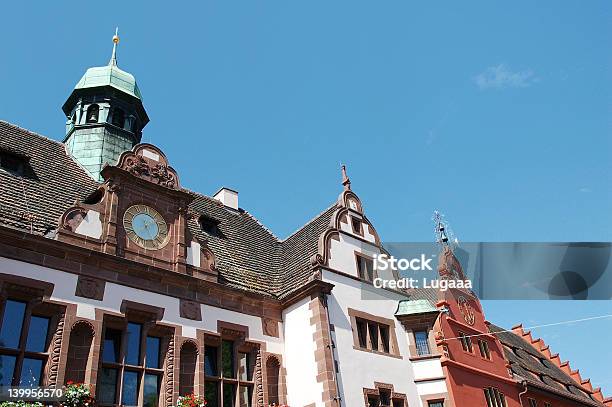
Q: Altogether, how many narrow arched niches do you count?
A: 3